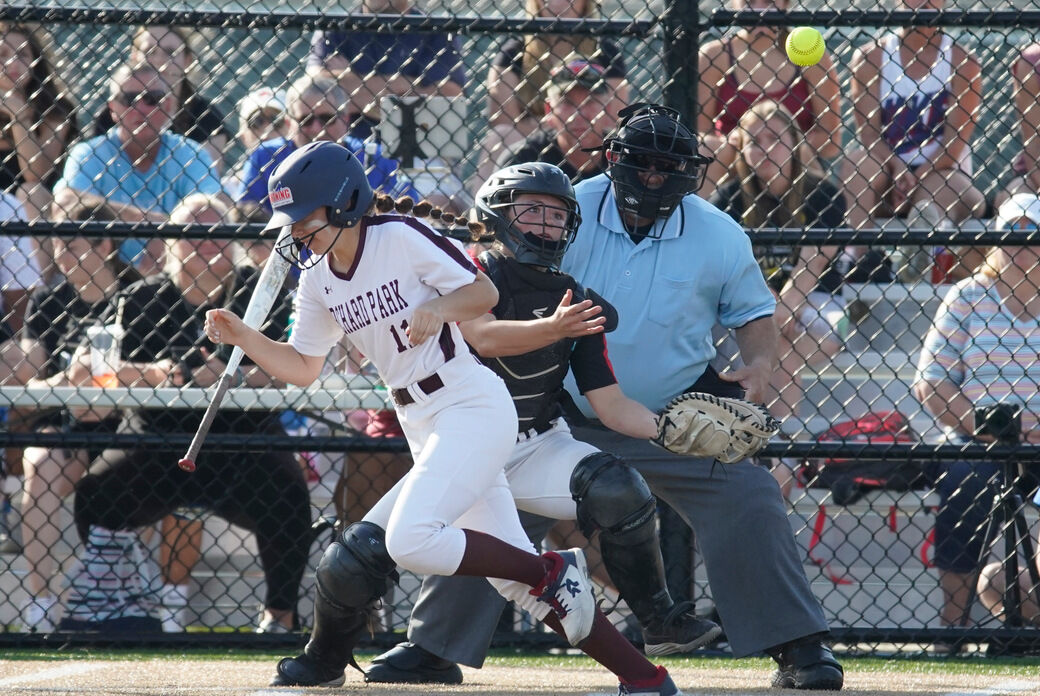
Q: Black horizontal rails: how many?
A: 4